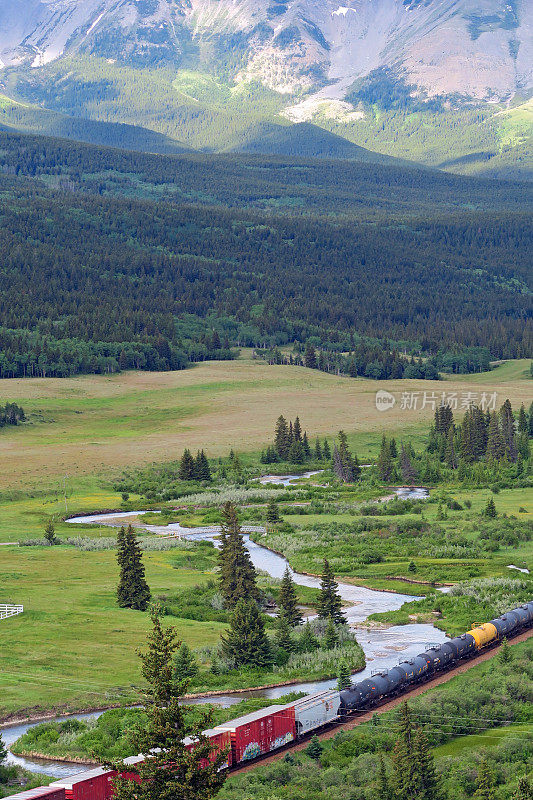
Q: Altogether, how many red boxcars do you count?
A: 4